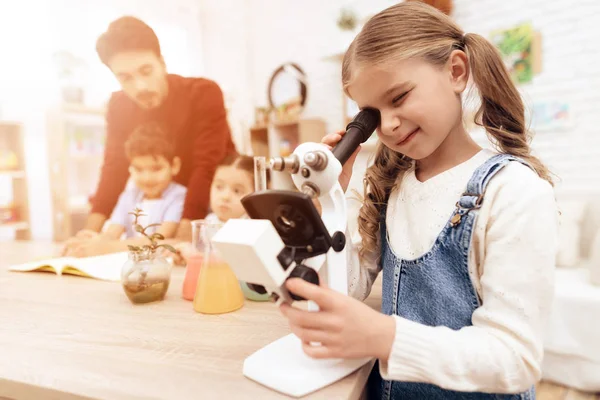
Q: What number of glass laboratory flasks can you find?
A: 3